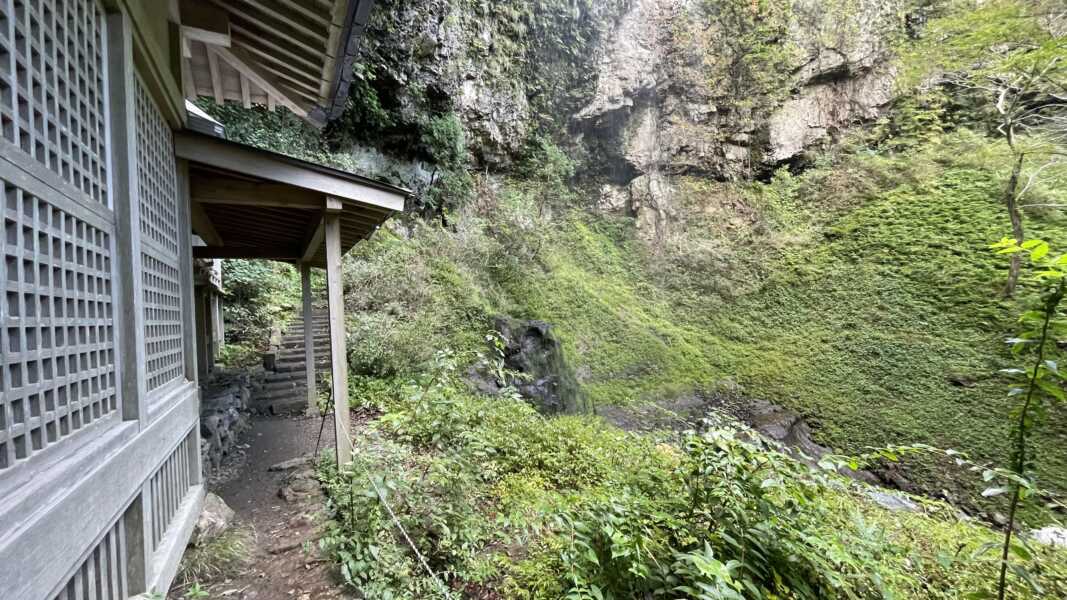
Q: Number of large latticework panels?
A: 4